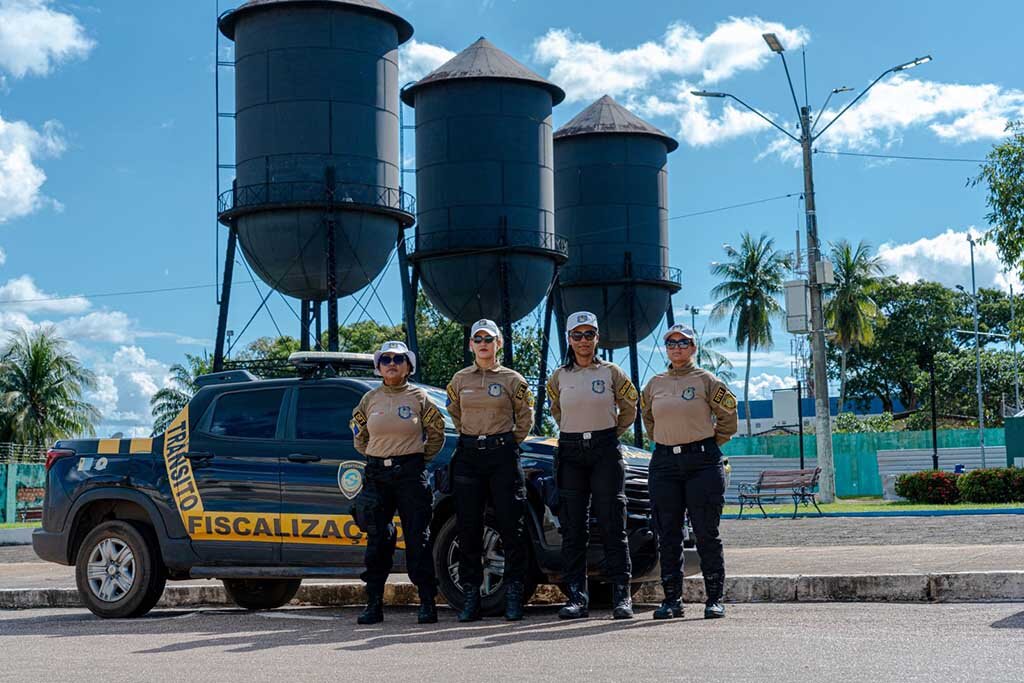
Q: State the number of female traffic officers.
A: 4